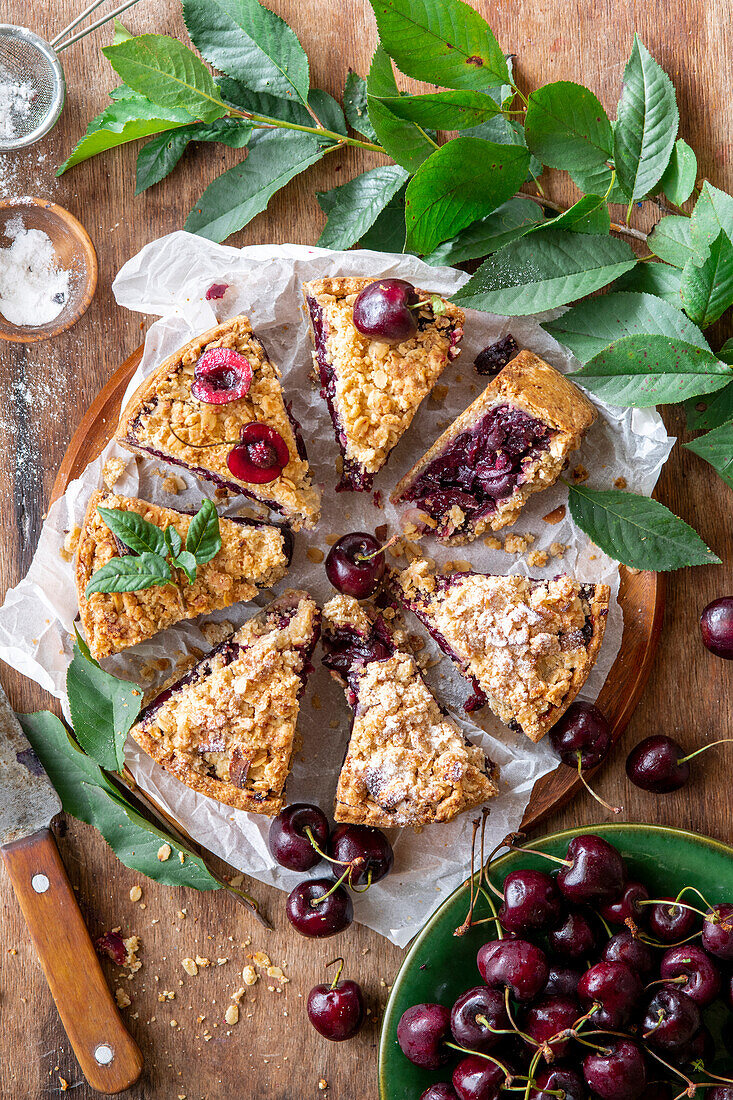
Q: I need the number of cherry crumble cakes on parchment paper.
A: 7